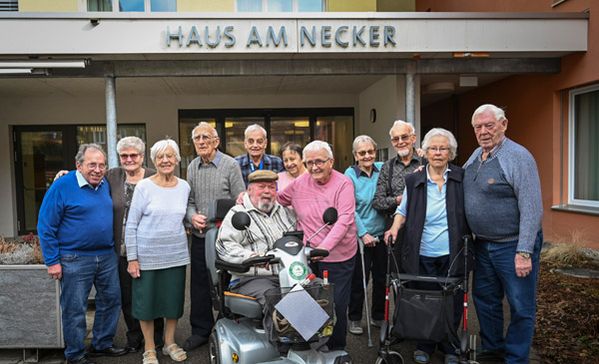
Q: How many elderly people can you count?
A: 12